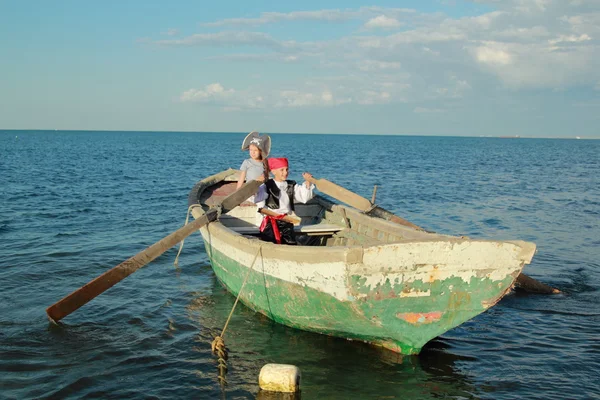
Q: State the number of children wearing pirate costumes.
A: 2